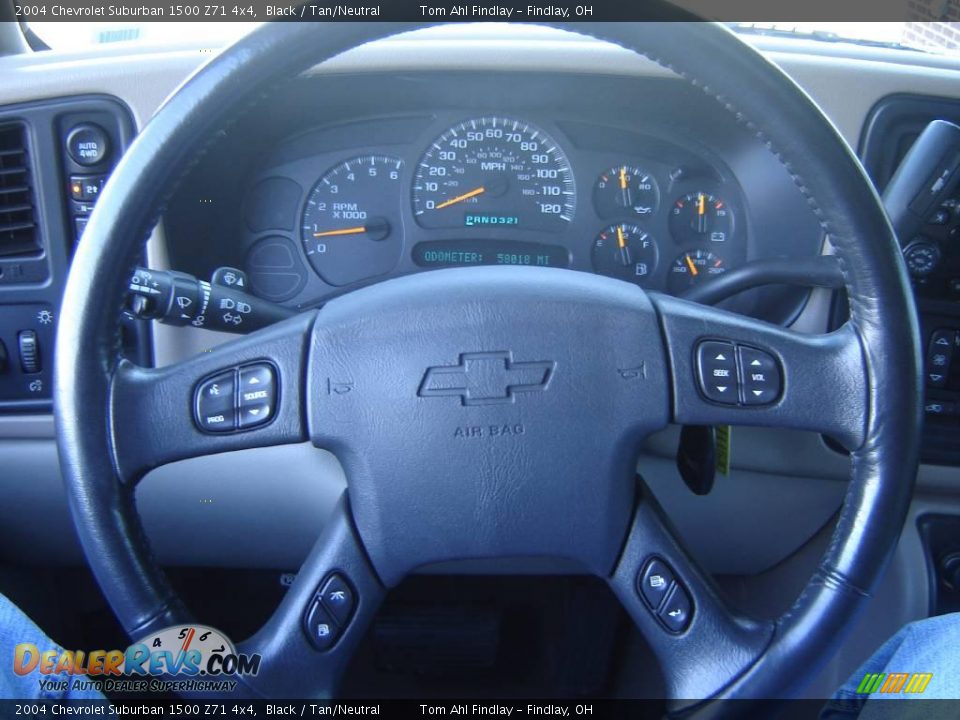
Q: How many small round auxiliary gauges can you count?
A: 4